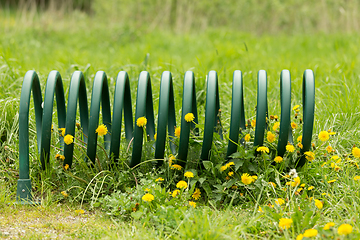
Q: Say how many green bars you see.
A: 13